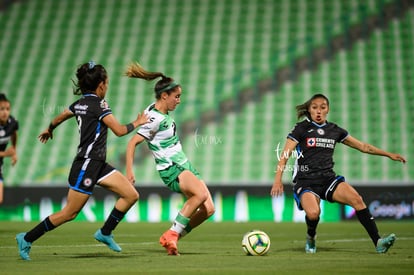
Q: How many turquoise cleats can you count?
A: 4